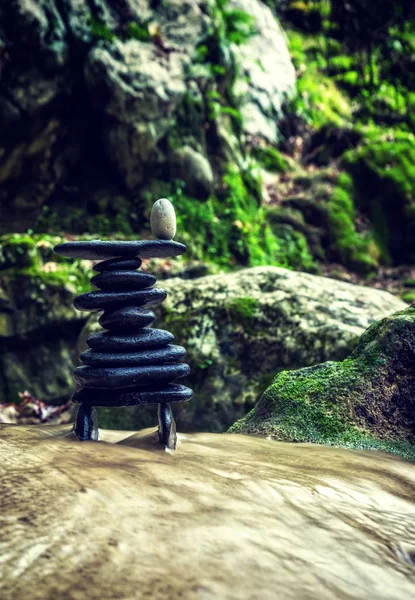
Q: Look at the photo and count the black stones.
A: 11